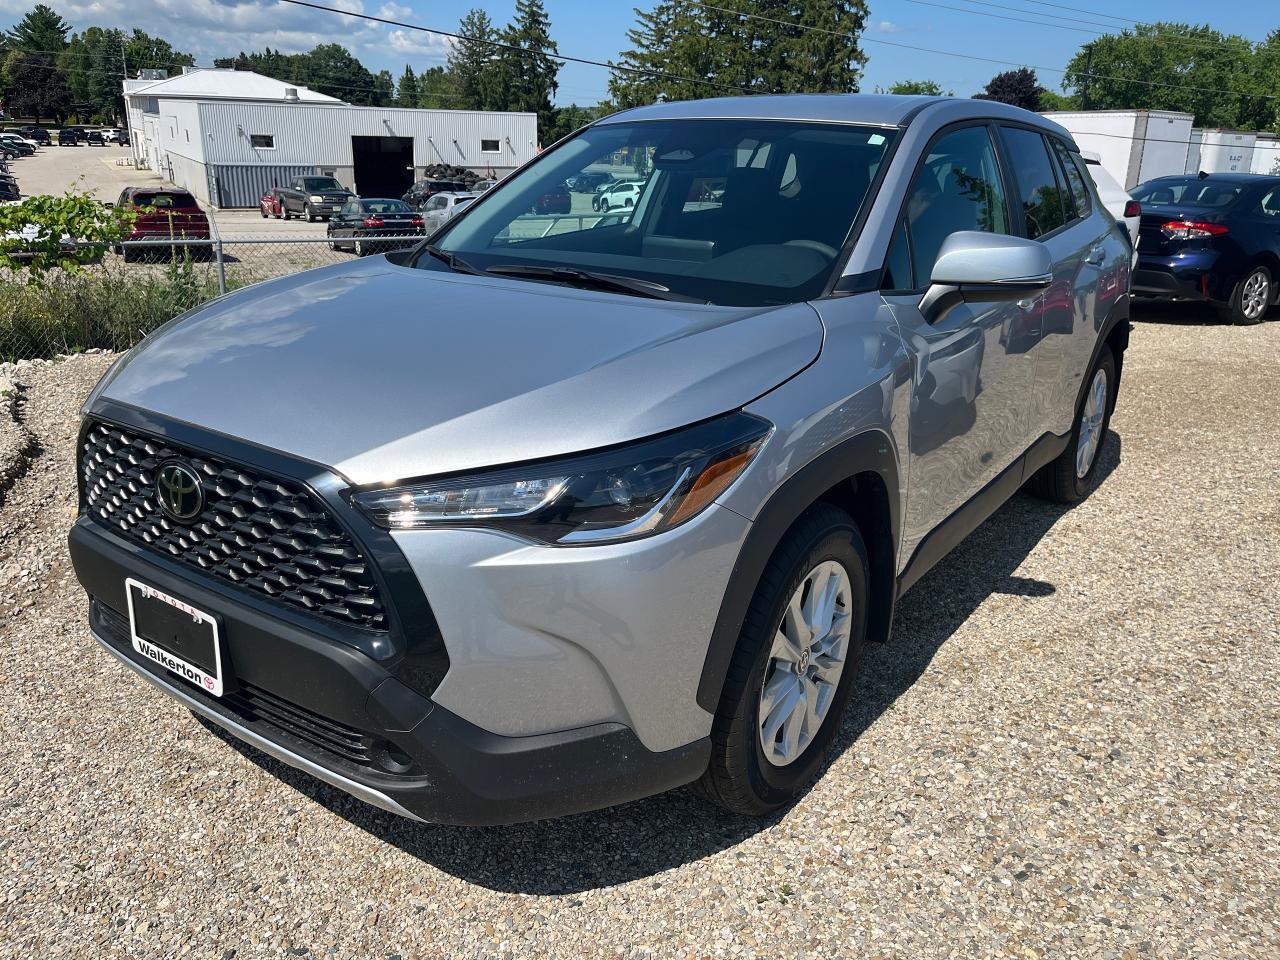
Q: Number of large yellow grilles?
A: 0